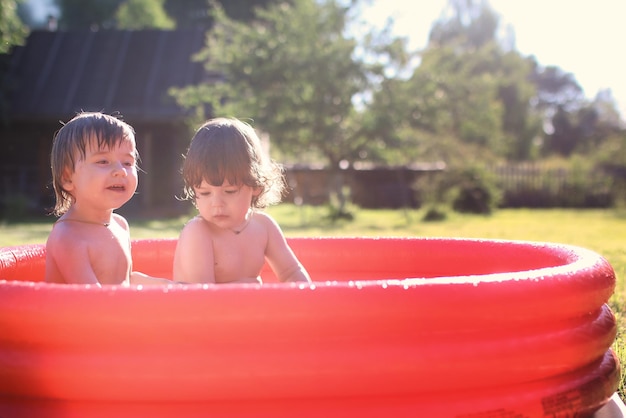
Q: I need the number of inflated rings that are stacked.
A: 3